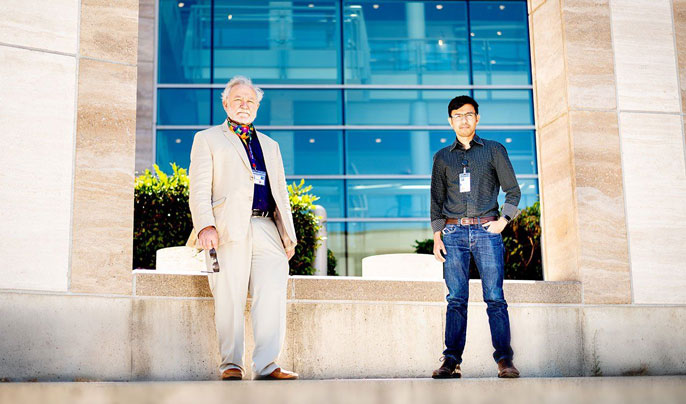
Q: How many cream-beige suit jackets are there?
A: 1